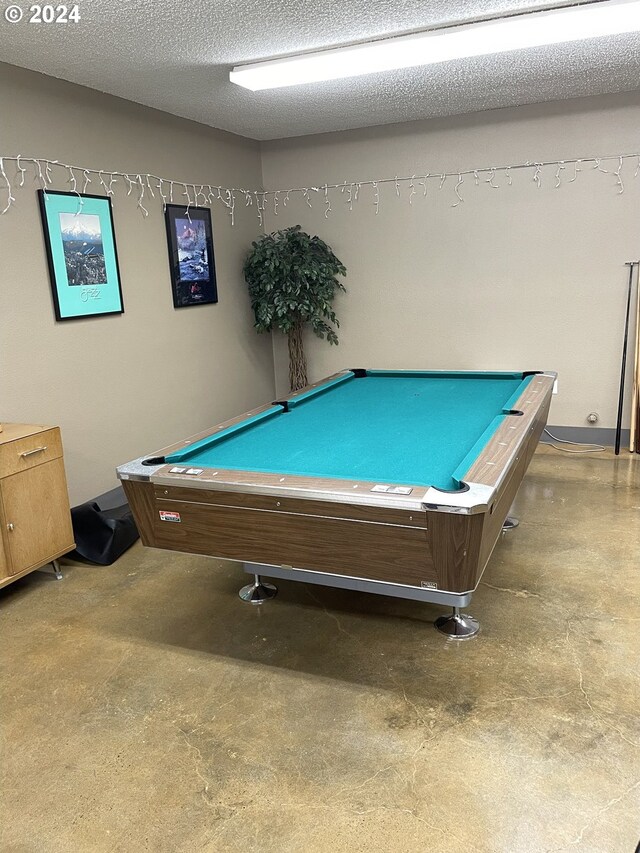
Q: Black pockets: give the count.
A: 6